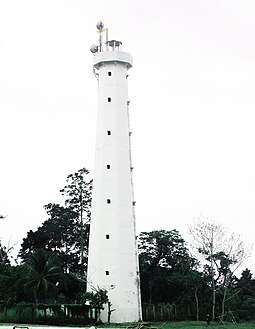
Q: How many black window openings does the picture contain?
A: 7